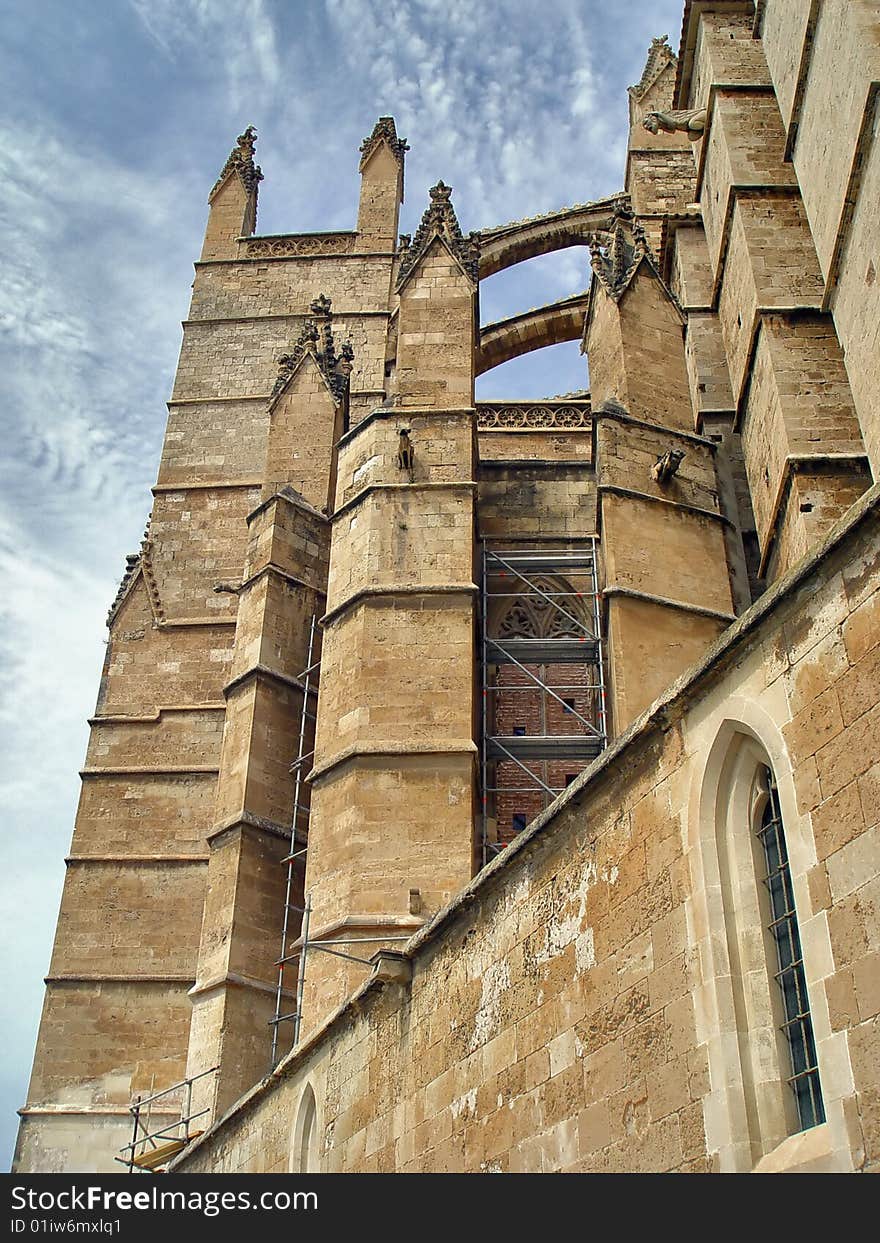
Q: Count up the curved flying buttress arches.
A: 2